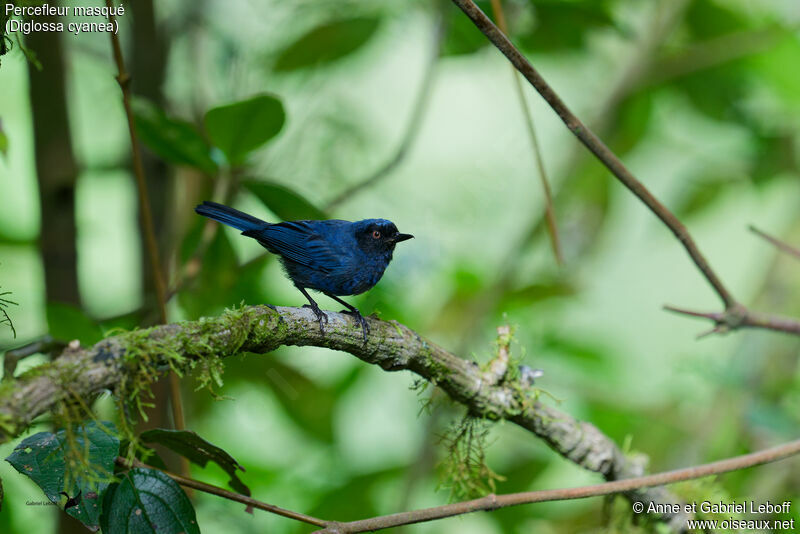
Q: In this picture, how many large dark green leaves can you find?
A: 3